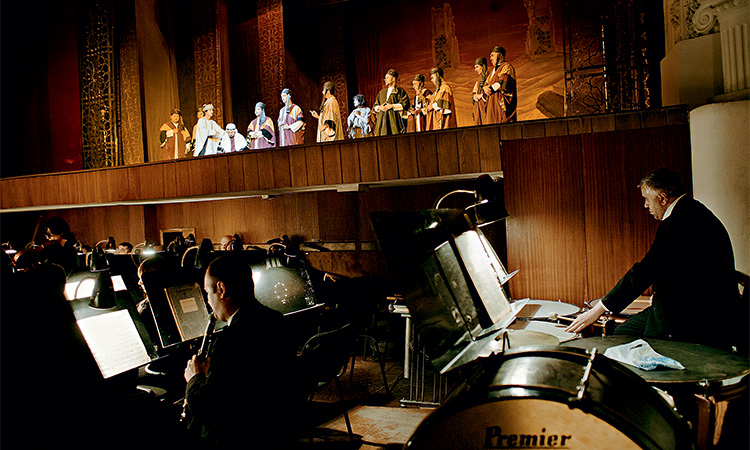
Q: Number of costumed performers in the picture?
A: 13